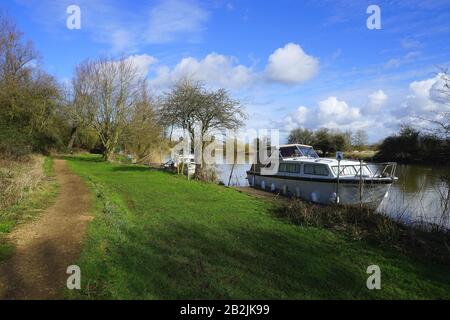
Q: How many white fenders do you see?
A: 6